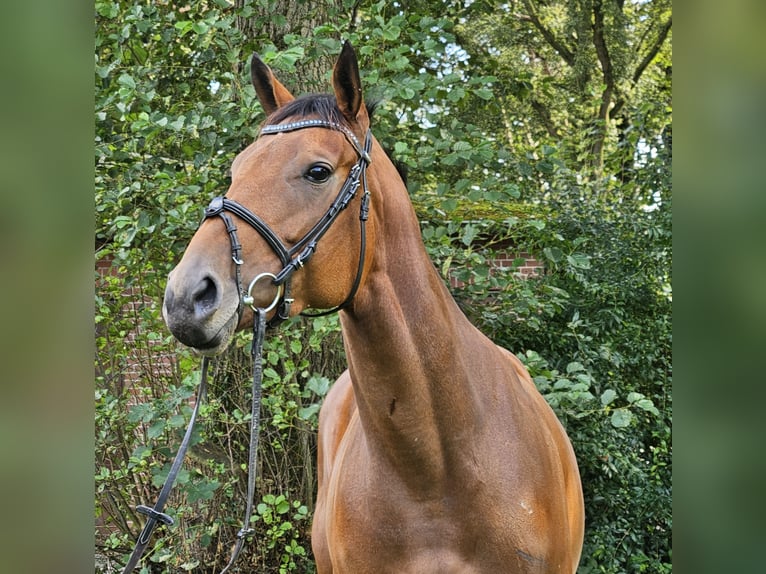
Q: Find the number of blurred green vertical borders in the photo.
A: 2